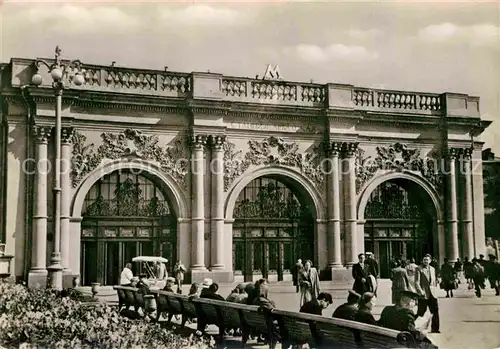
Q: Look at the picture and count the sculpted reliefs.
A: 3